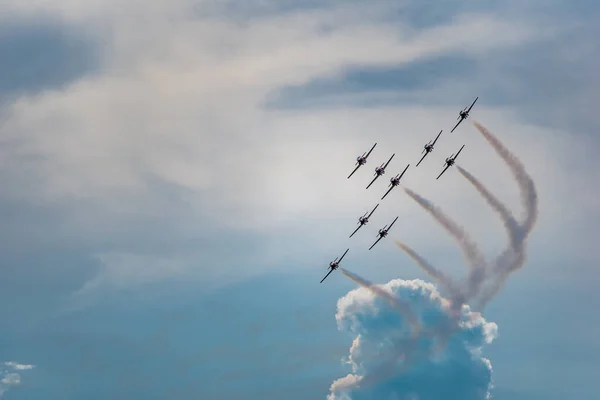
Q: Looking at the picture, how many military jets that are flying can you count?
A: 9